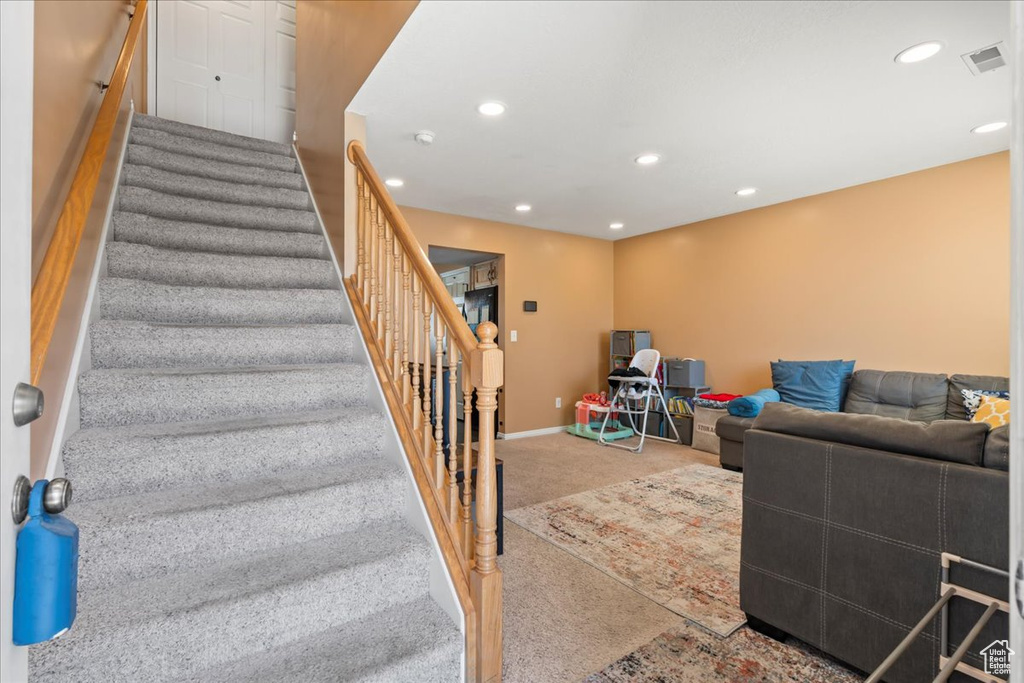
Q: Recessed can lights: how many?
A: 8